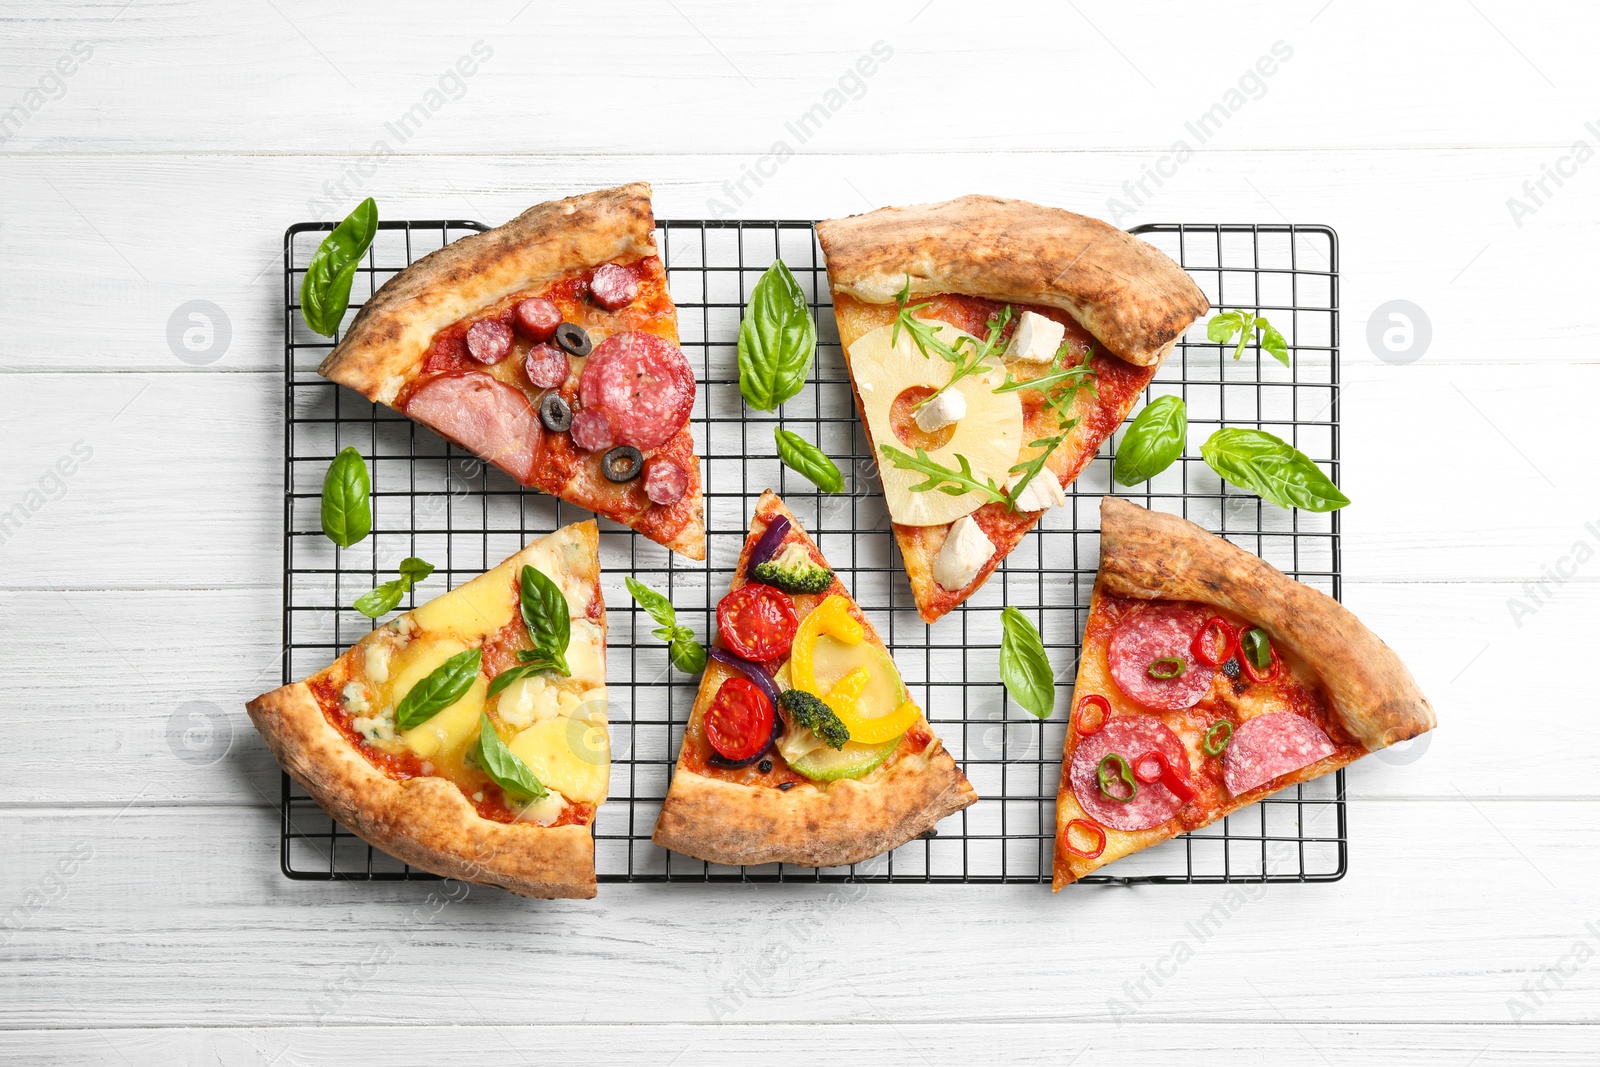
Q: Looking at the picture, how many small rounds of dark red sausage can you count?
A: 6